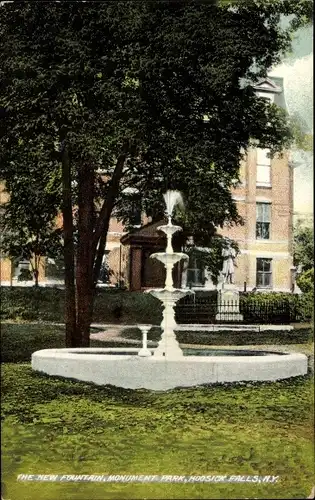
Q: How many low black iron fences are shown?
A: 1